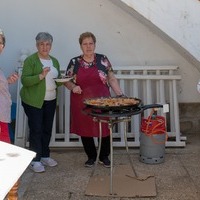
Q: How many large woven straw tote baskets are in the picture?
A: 0